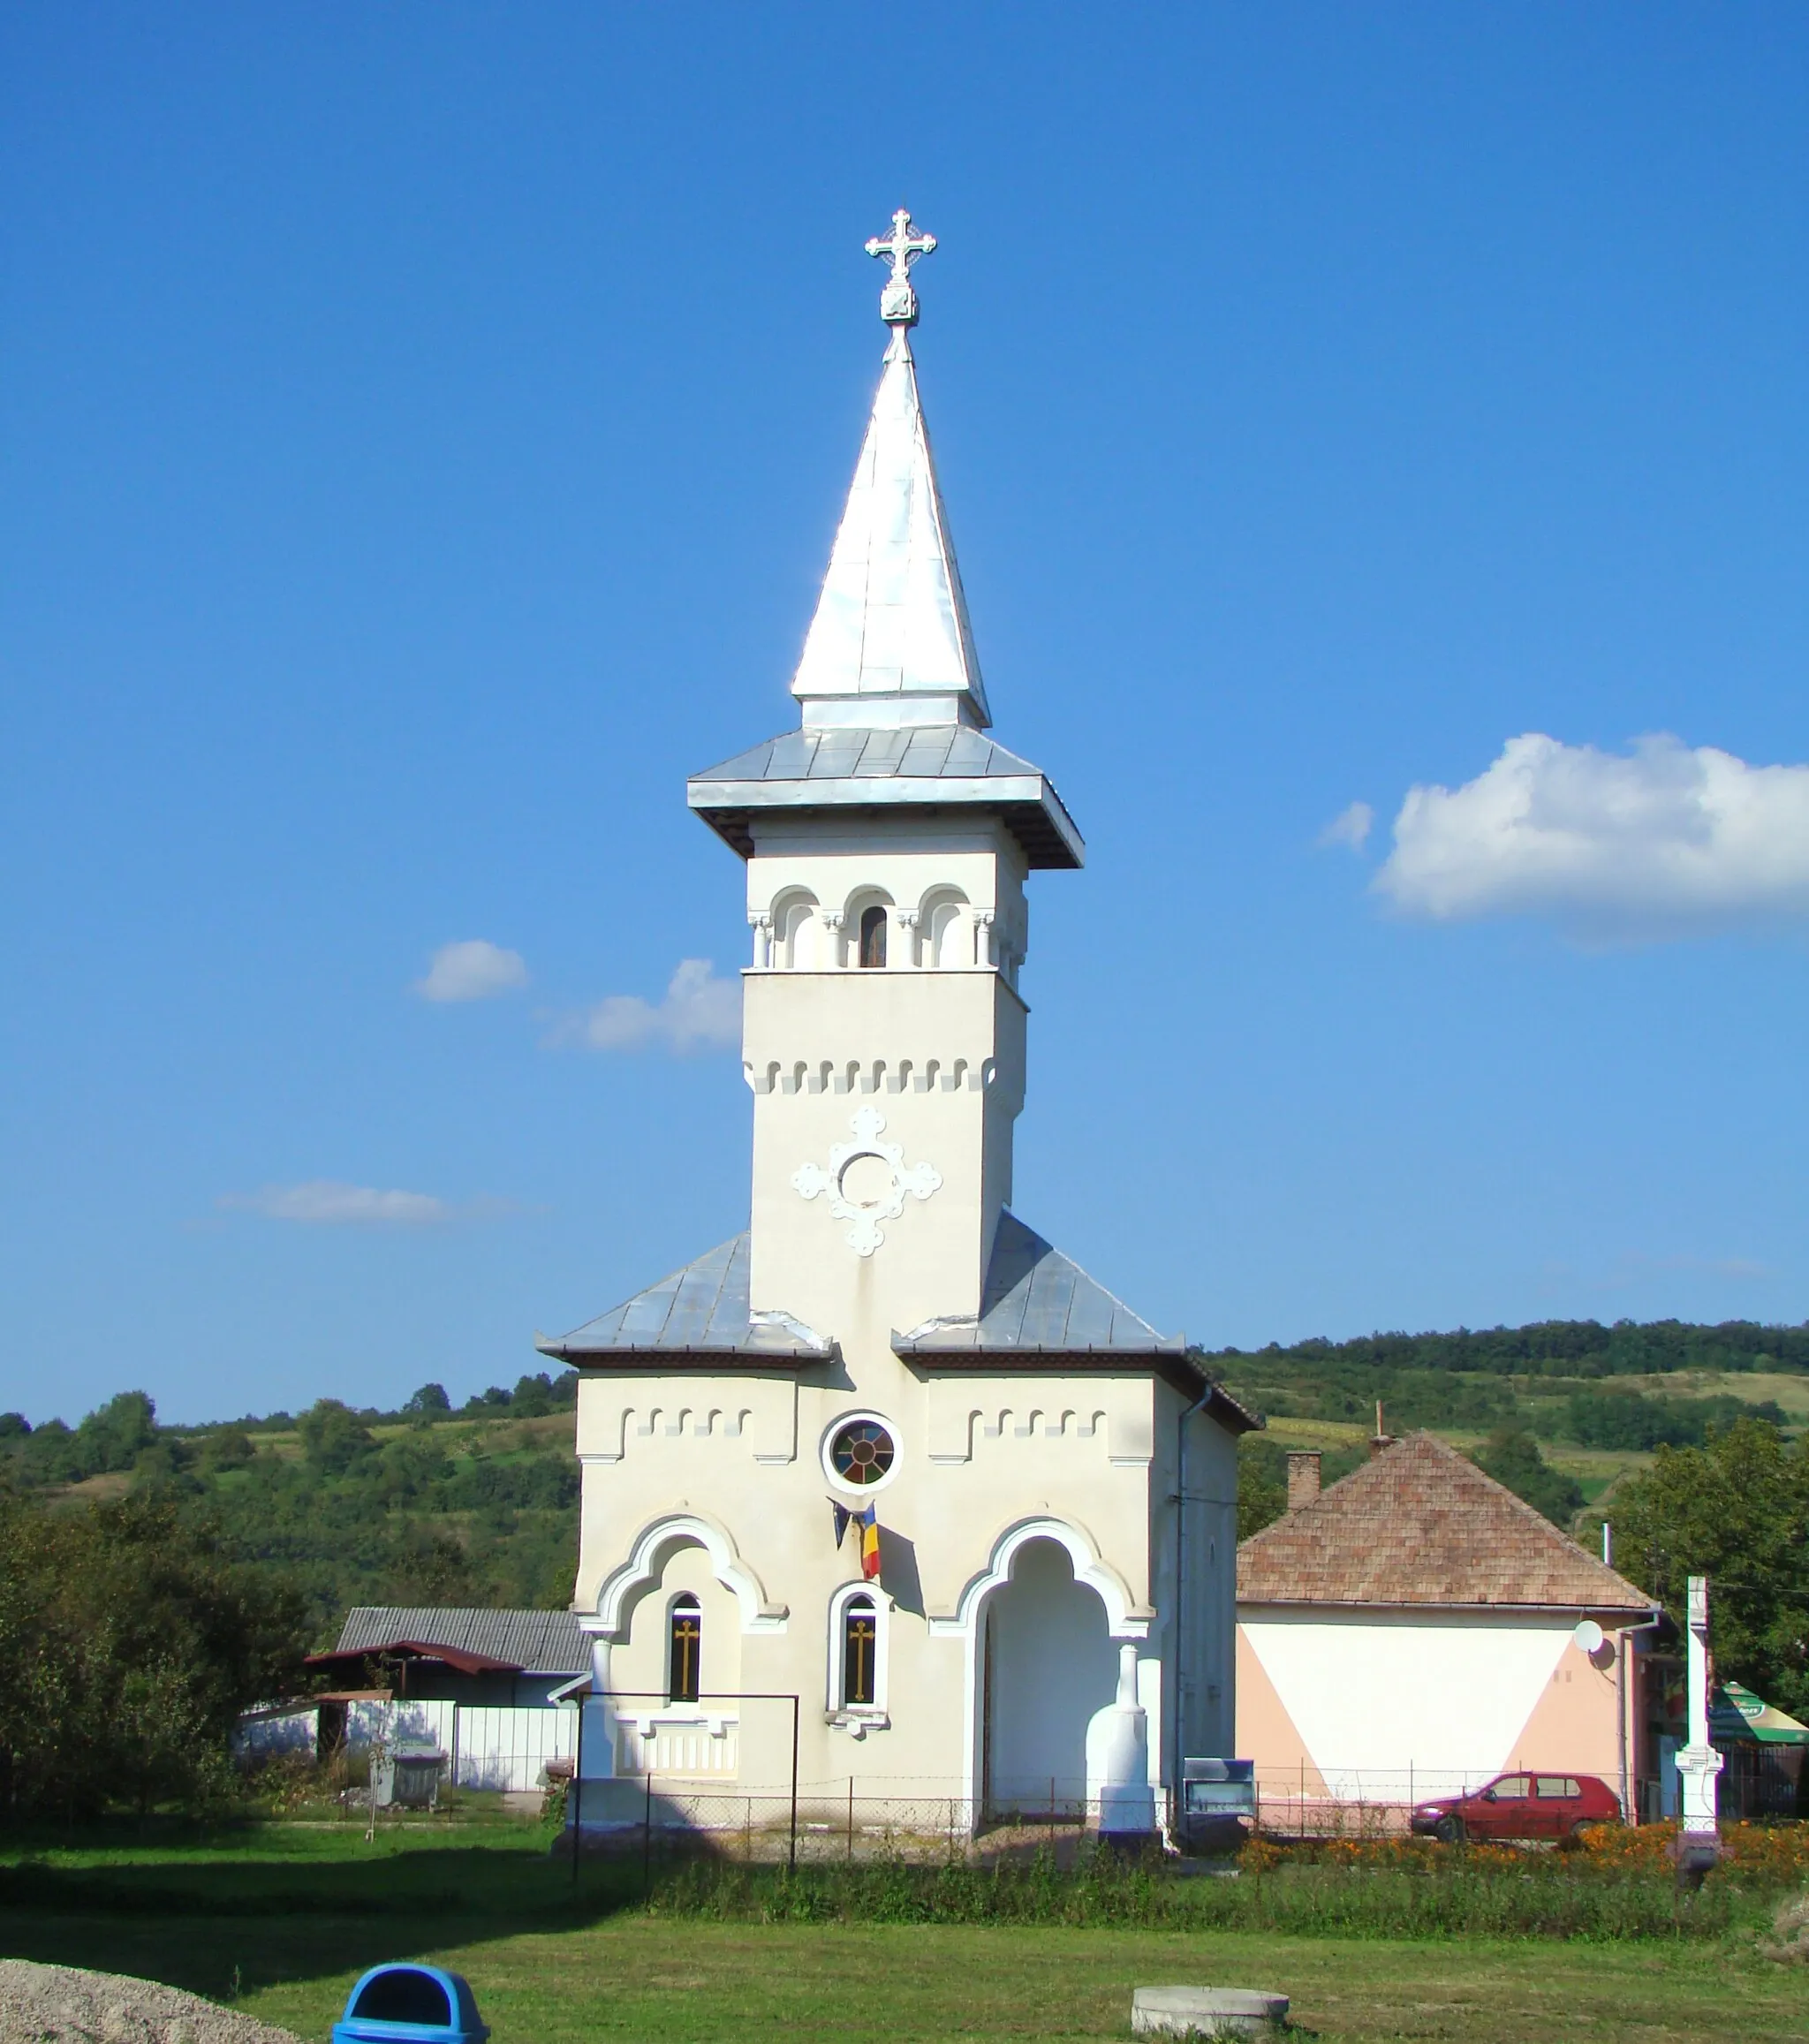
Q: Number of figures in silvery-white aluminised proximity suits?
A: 0